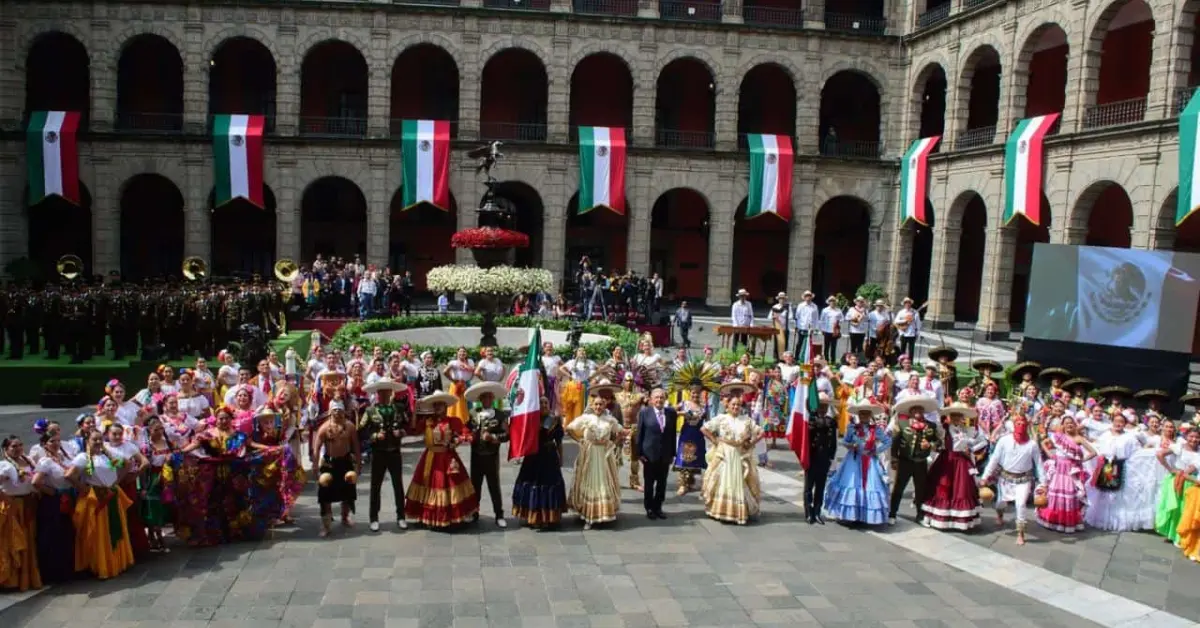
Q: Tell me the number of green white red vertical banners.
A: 8